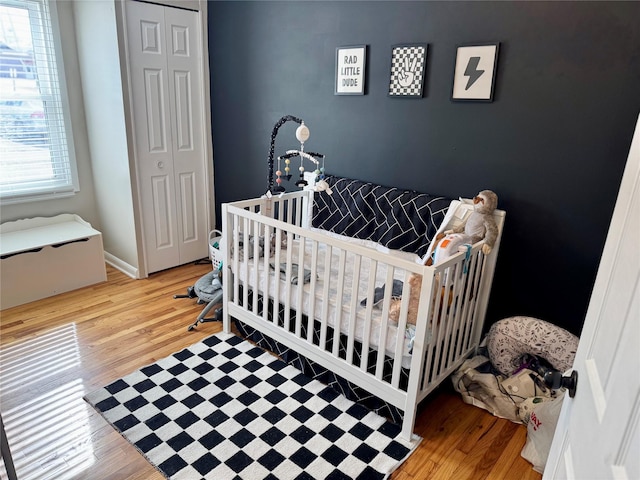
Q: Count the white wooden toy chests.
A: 1